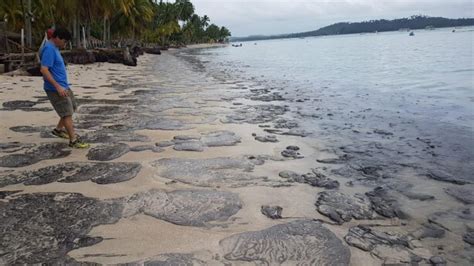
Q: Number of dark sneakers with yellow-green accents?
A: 2